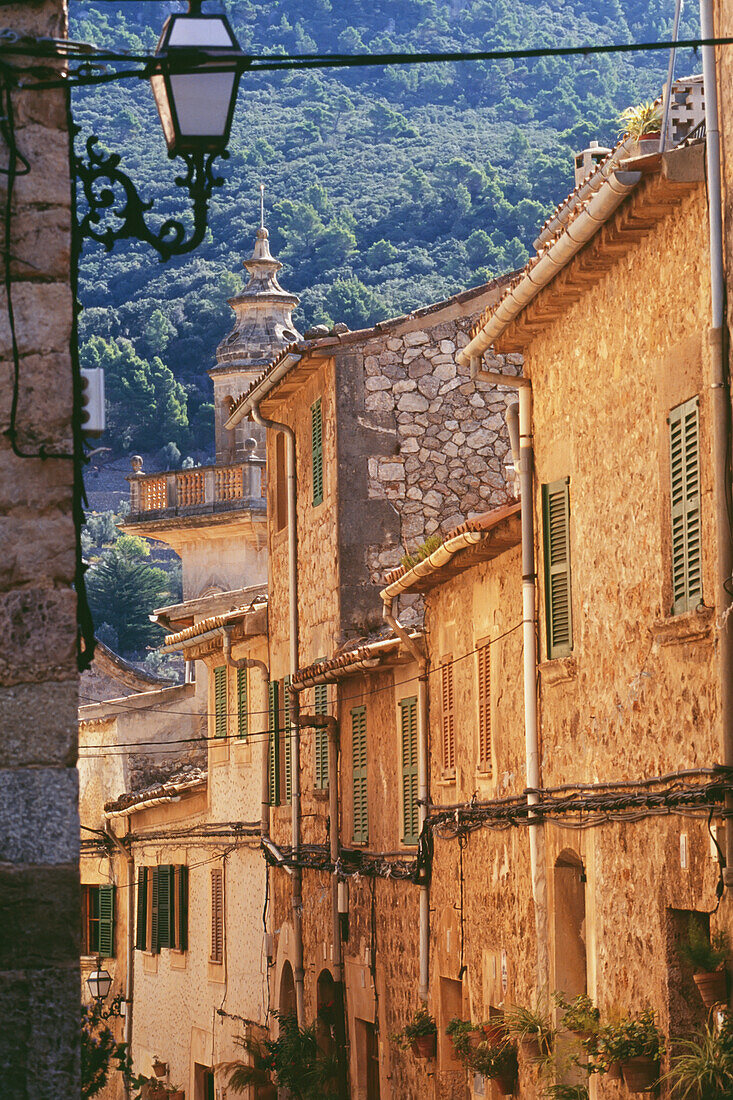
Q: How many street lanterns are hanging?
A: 2